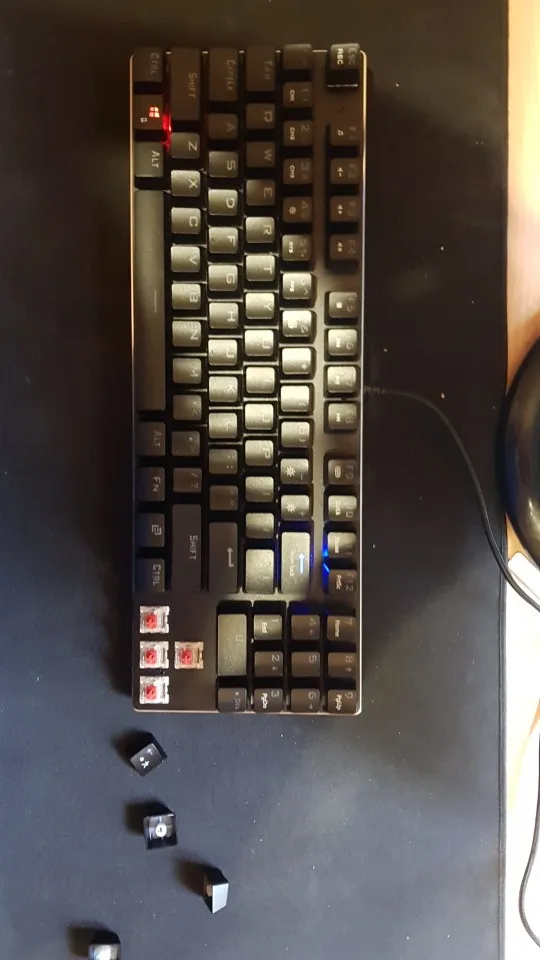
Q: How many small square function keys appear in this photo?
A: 12